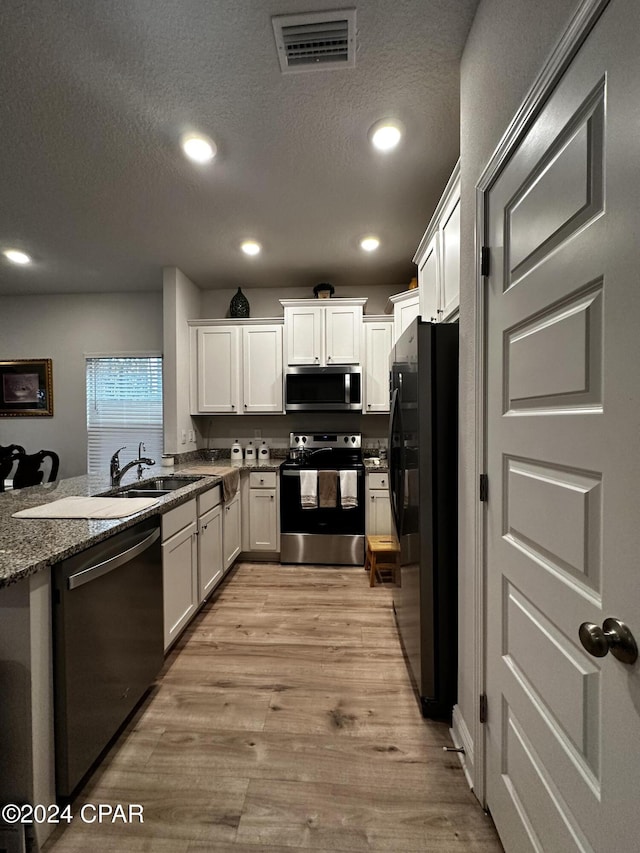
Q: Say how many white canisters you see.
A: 3